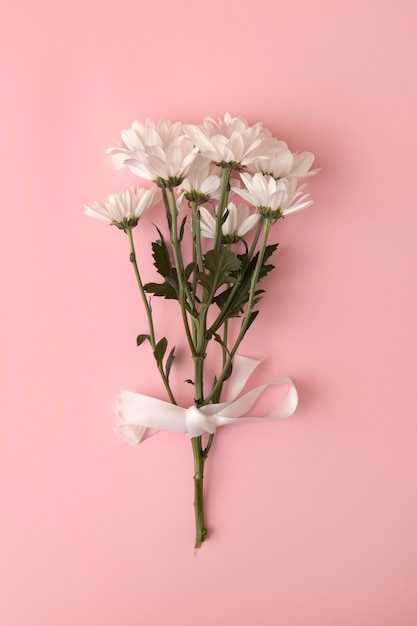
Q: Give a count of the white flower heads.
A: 8